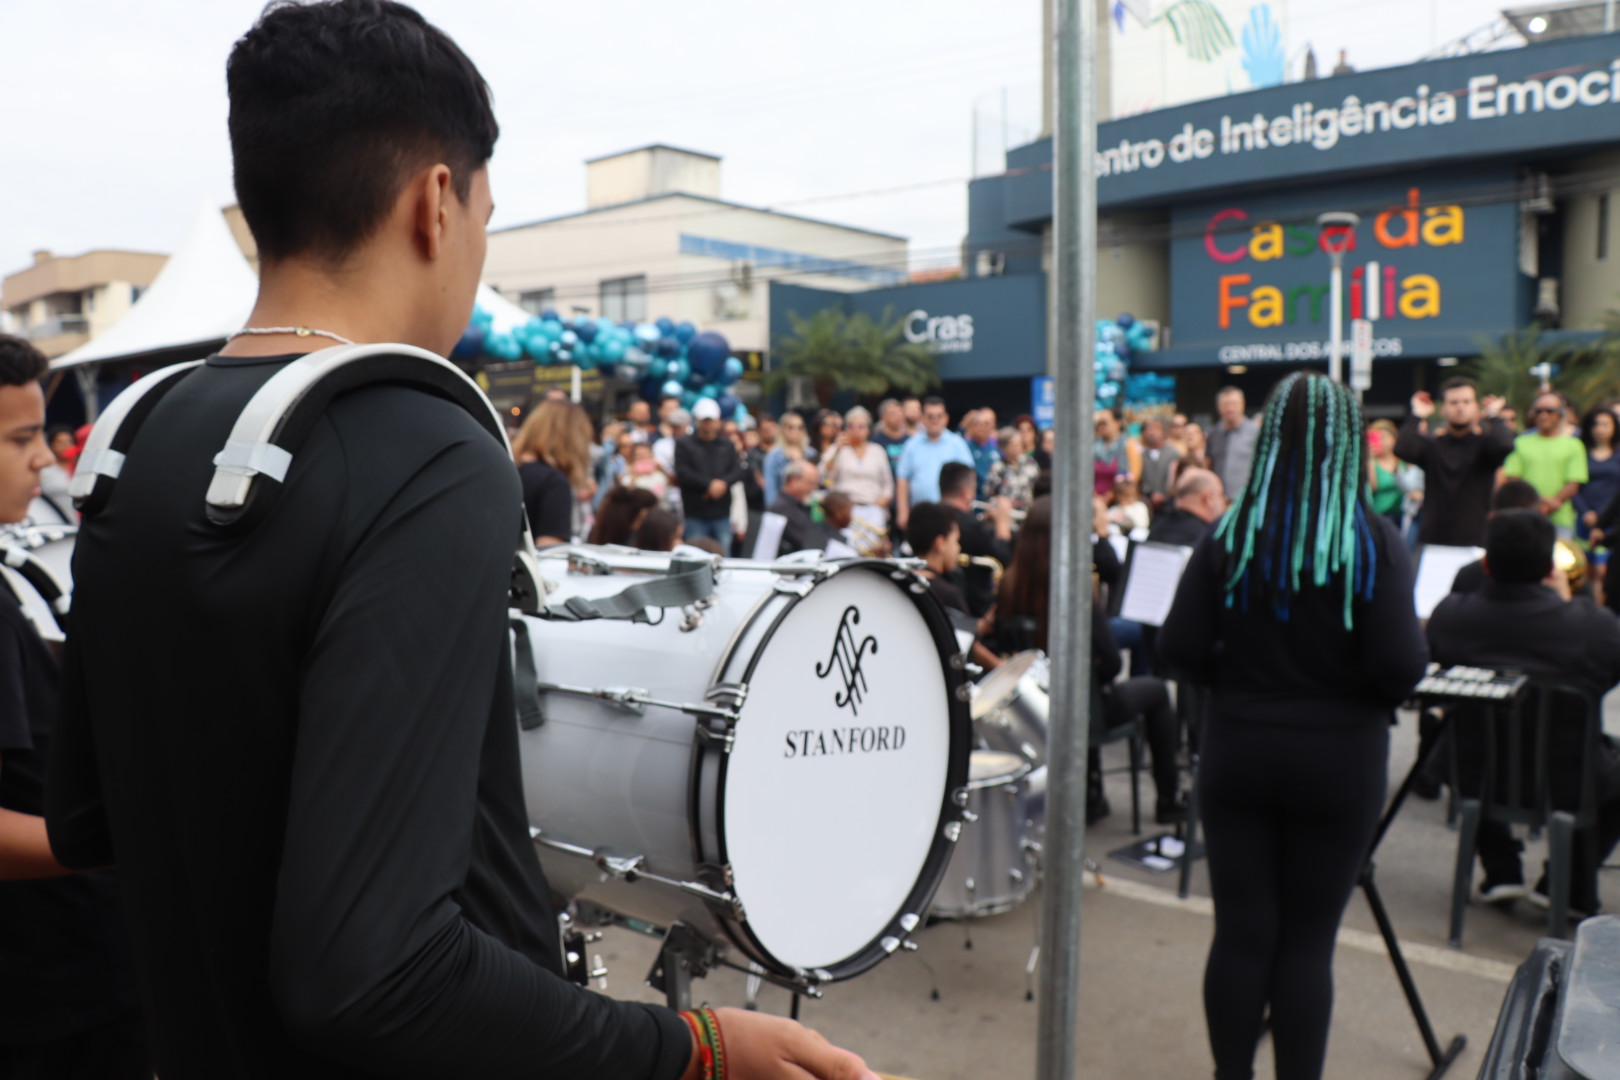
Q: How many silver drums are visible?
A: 2